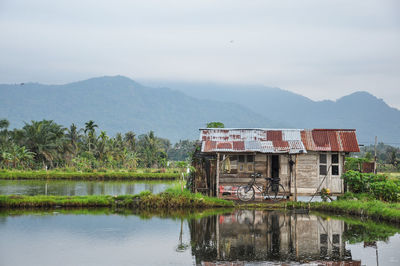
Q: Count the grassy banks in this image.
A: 2